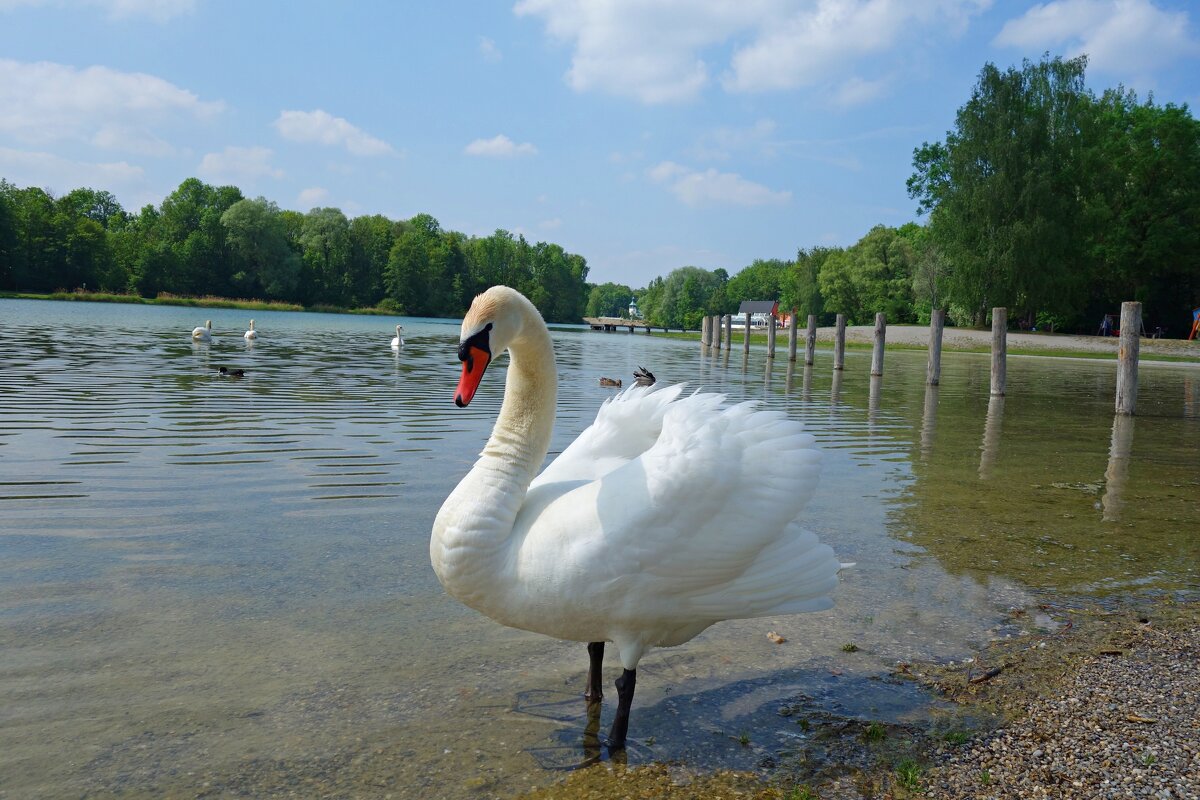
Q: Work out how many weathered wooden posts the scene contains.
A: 12